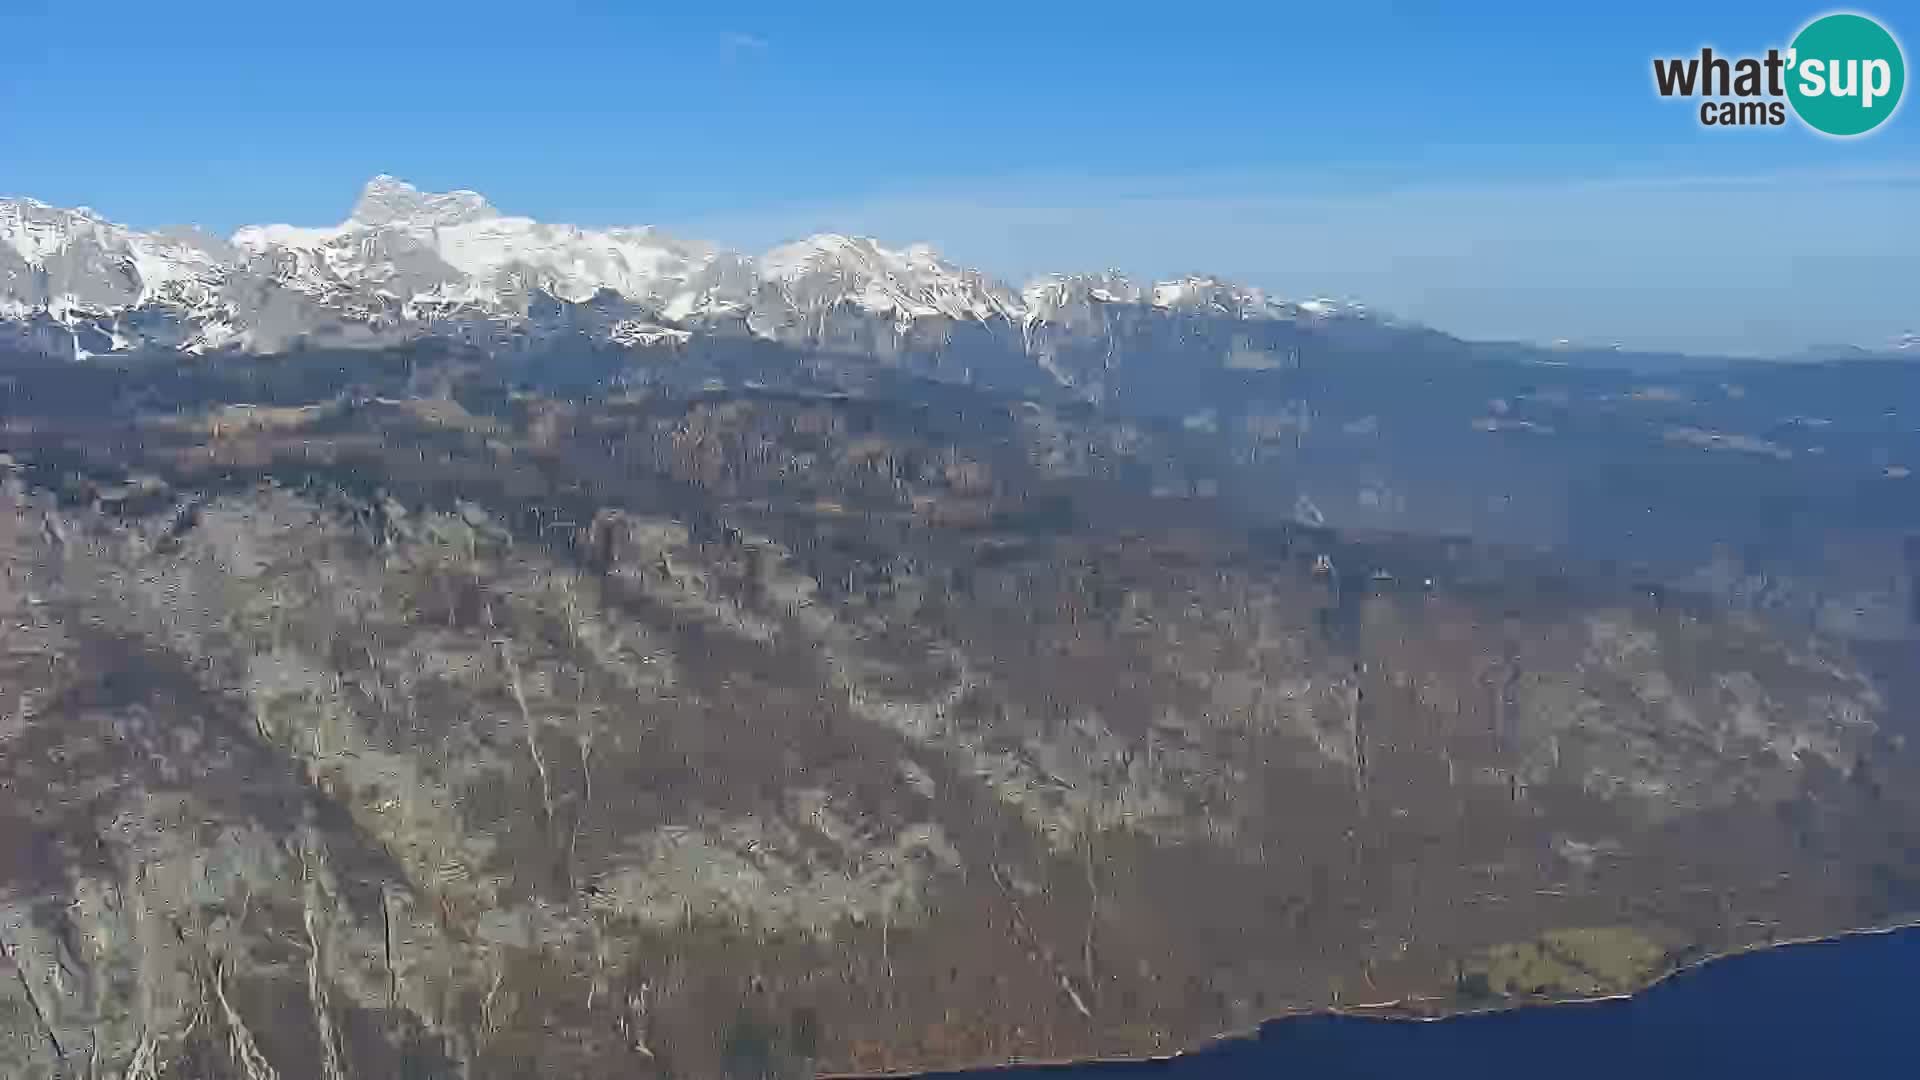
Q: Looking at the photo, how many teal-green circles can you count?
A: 1